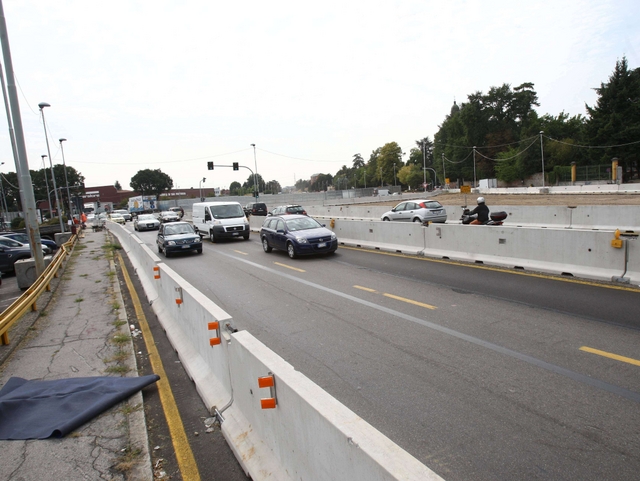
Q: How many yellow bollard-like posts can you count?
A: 2